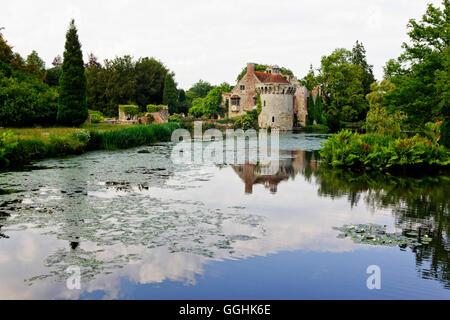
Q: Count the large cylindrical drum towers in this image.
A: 1